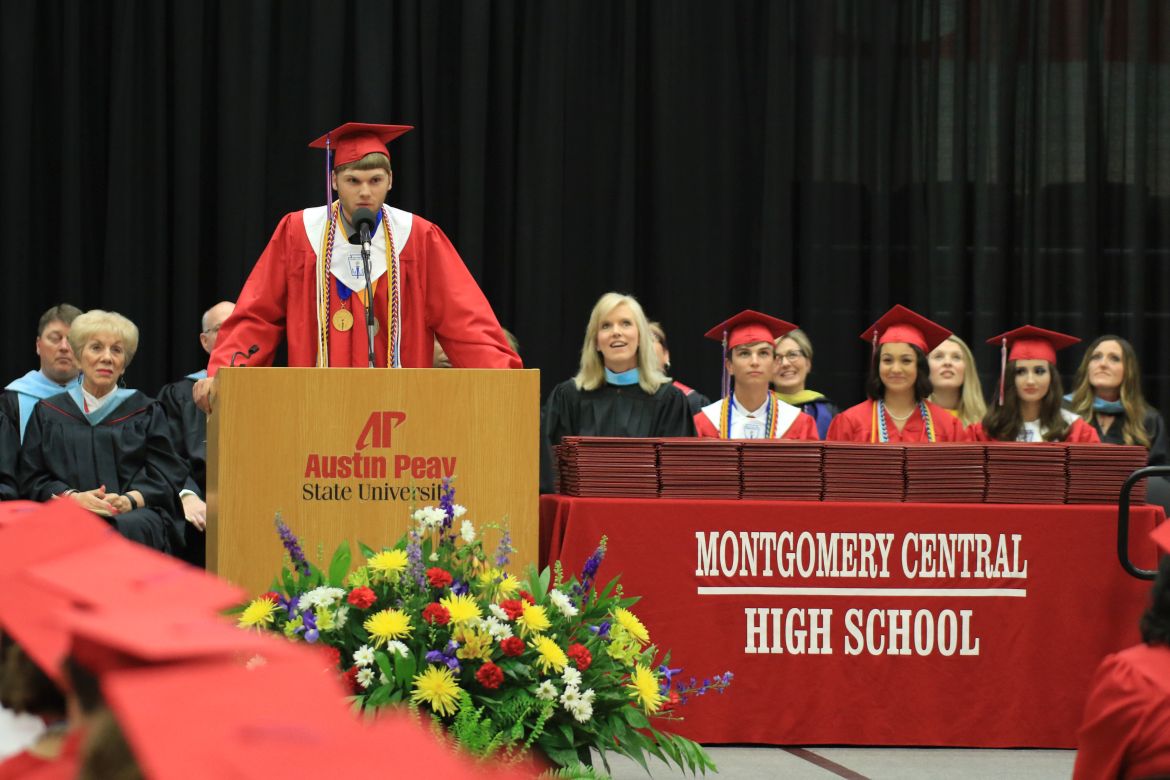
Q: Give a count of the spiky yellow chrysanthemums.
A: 10